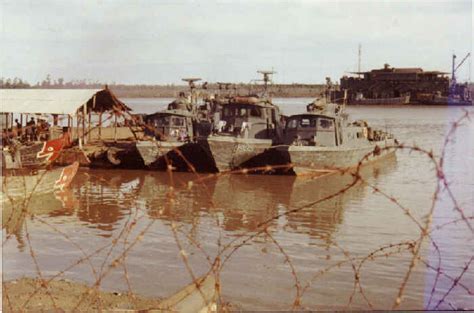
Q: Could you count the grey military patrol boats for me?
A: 3